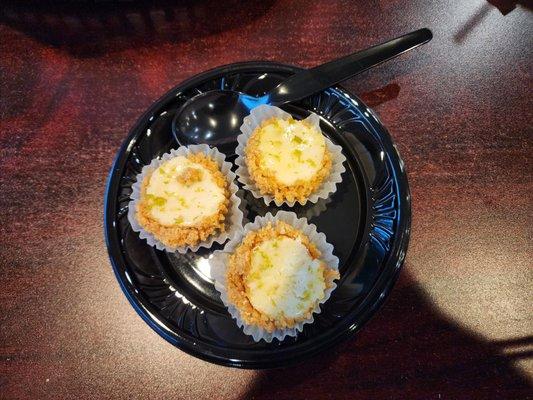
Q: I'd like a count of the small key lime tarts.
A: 3